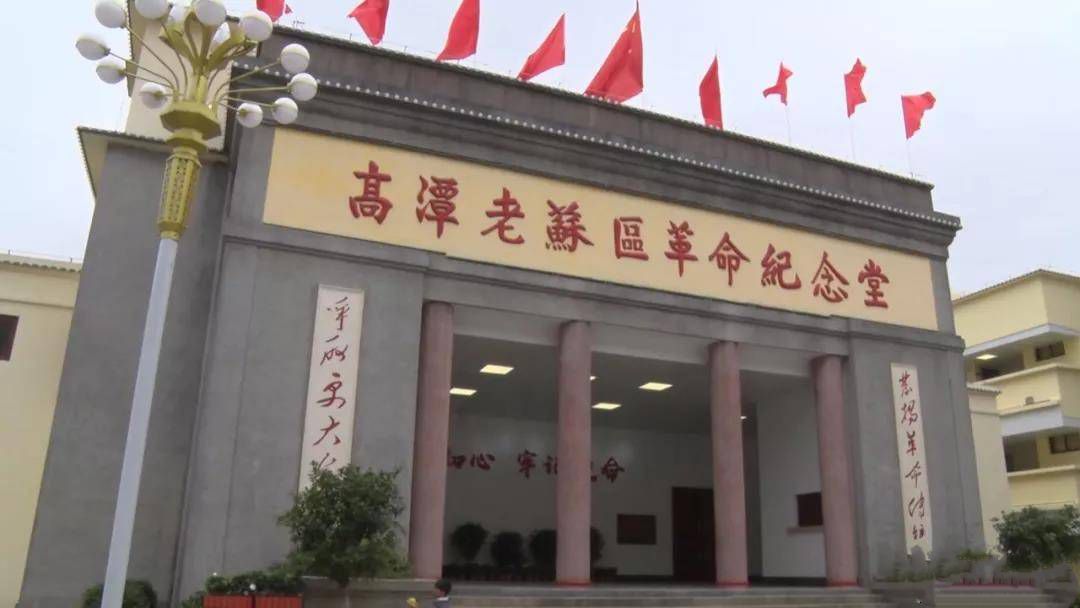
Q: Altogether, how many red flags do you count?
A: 9